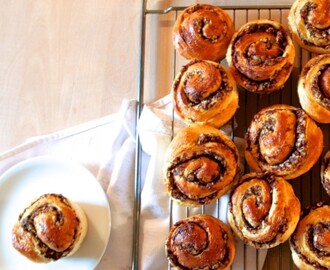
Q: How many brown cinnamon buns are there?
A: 12